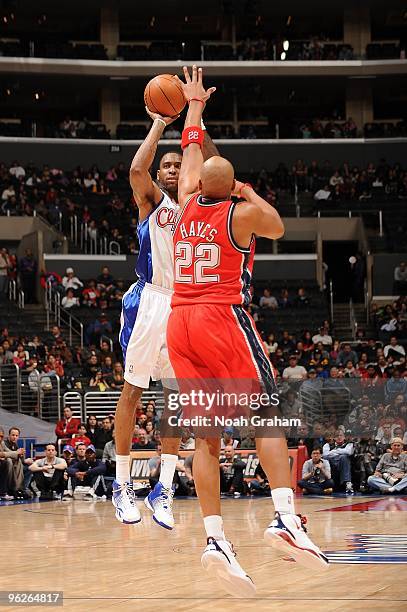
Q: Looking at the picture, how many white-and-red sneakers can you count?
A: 2